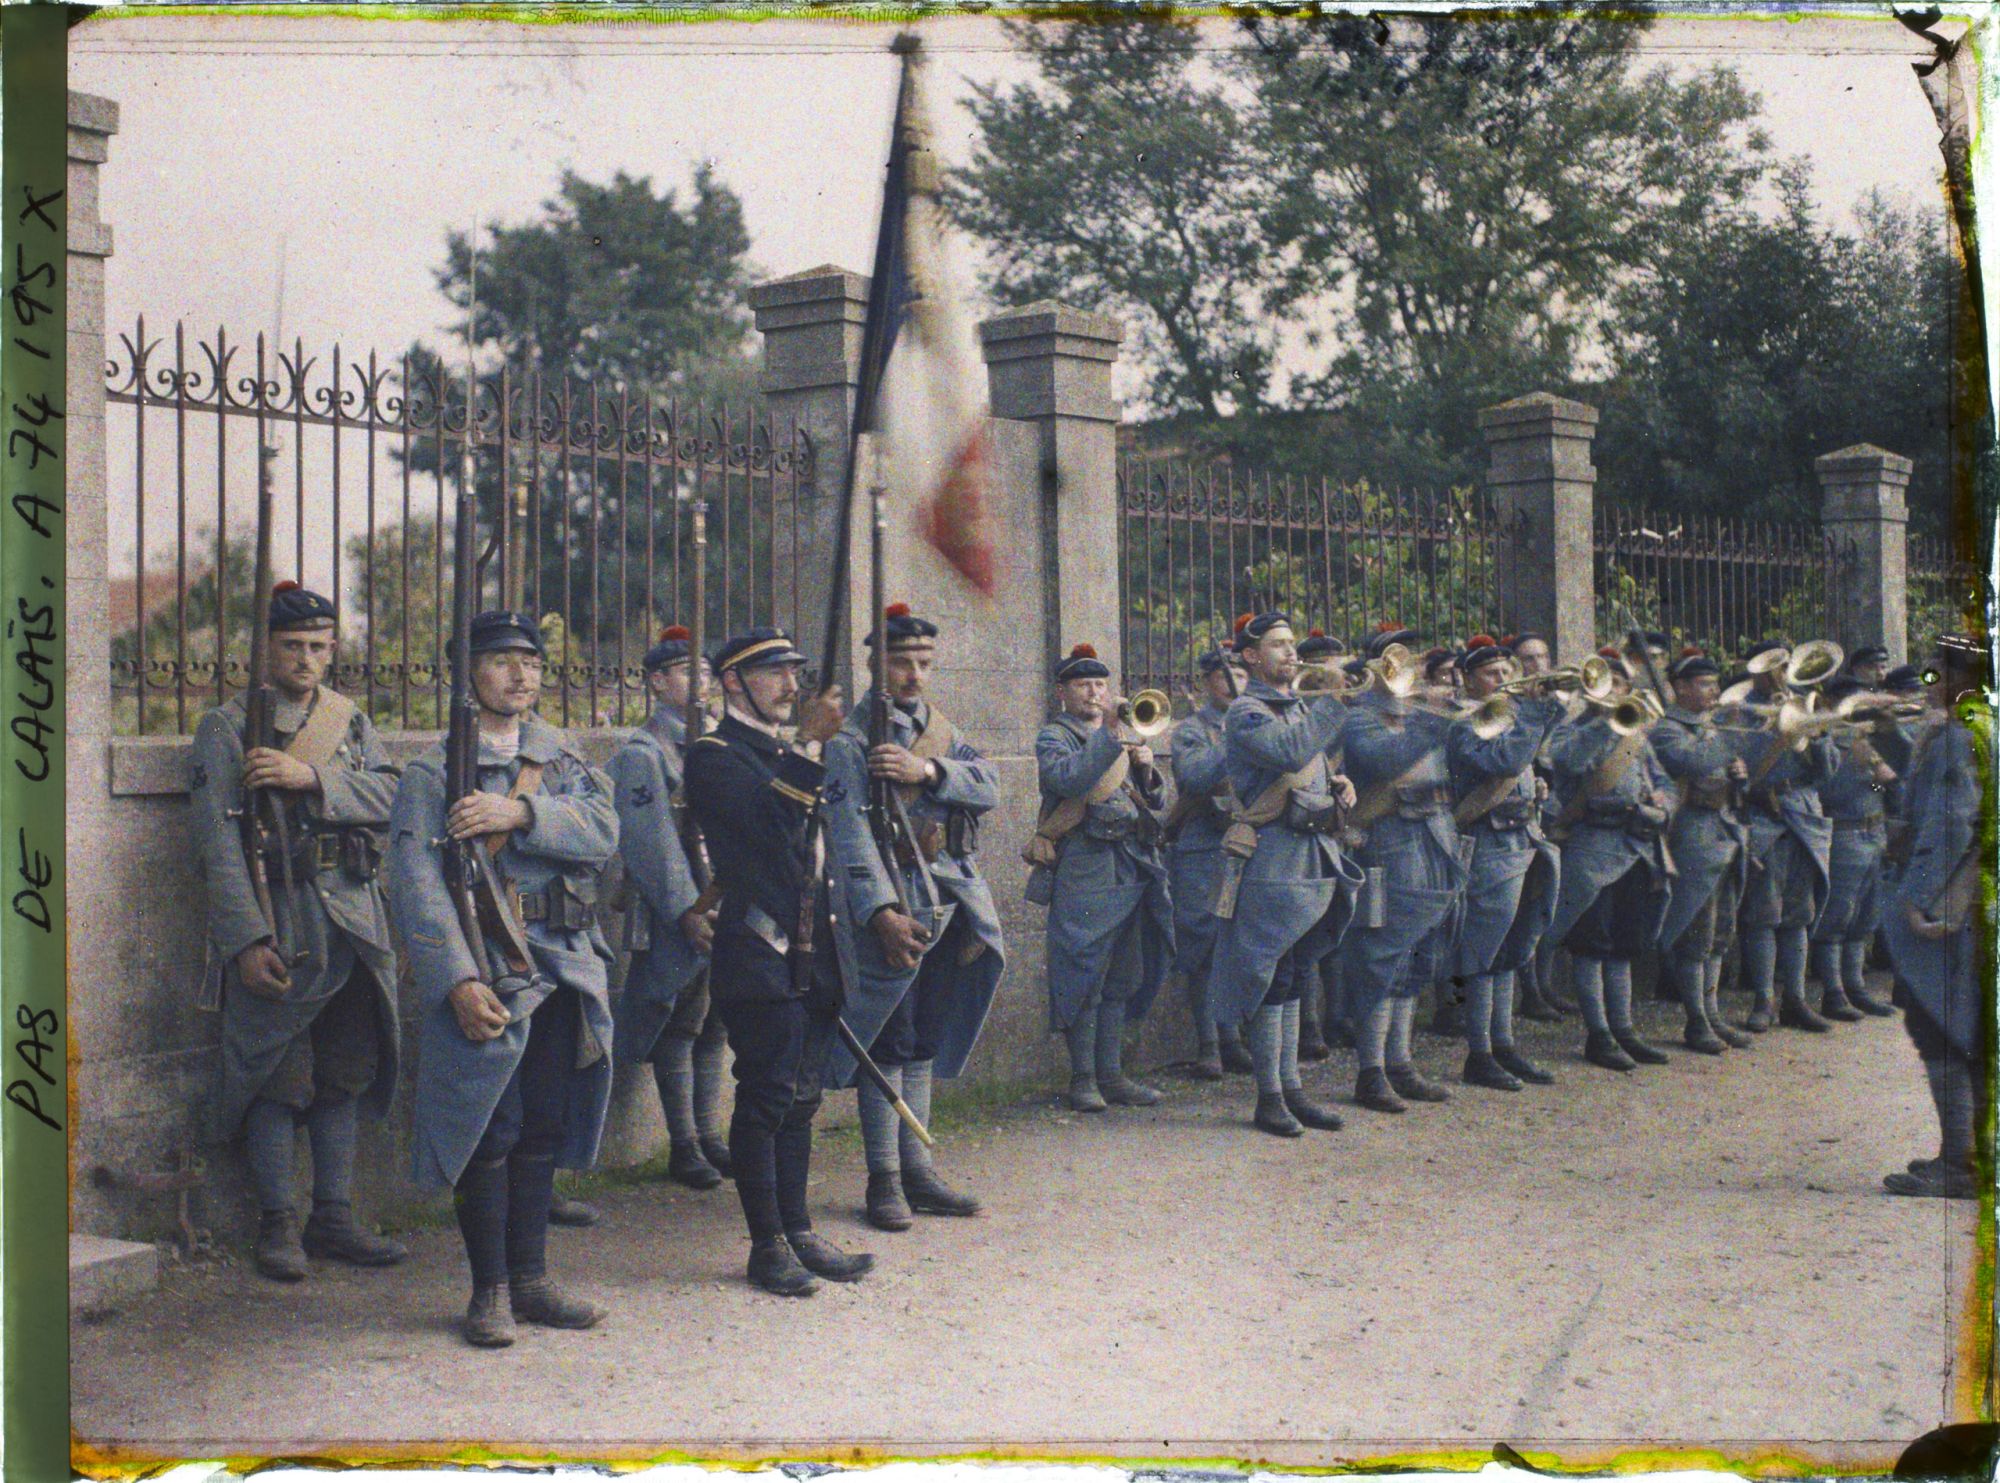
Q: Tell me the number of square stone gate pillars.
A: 5